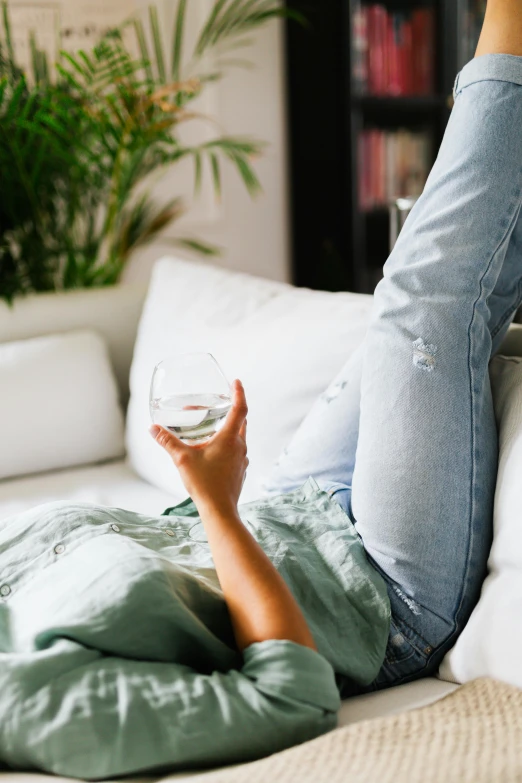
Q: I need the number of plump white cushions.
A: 3